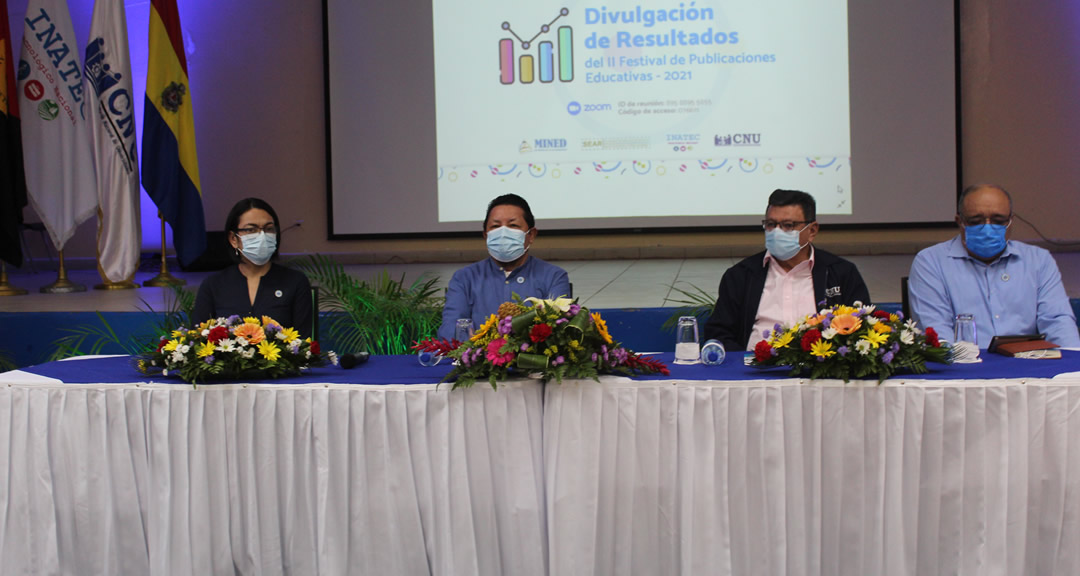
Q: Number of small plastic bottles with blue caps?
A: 2